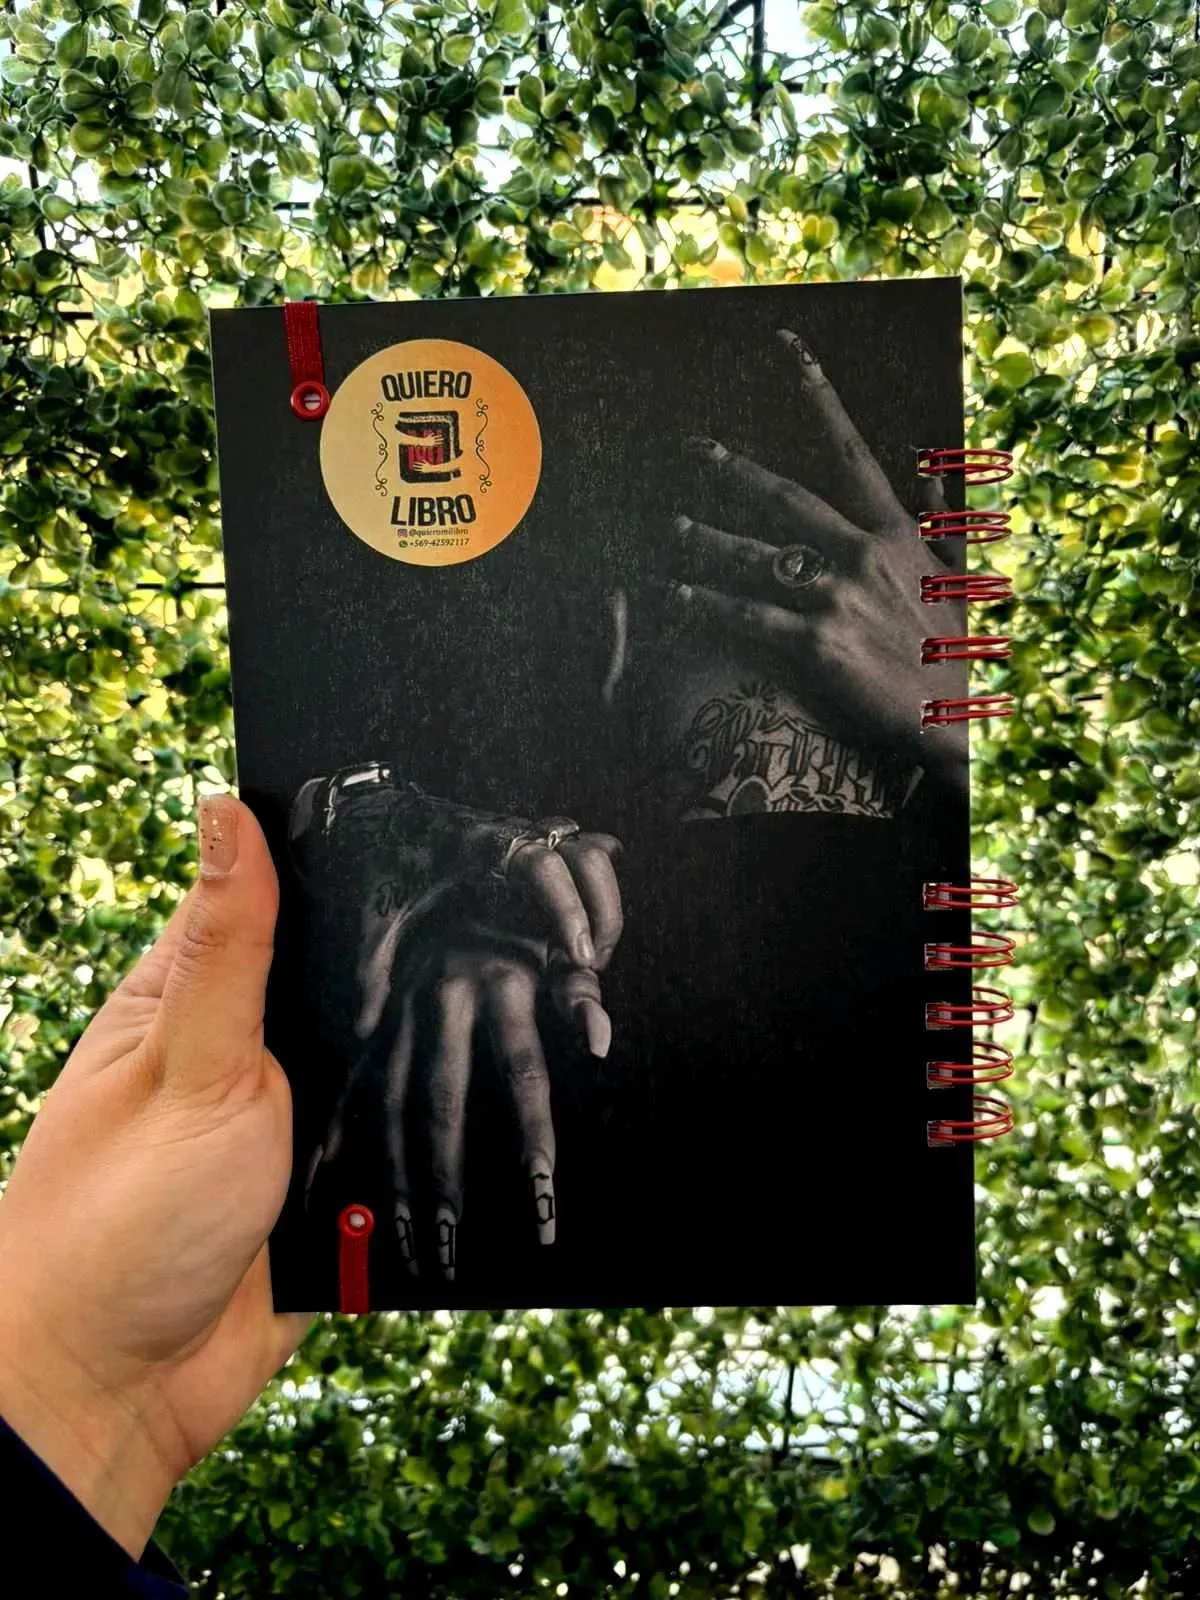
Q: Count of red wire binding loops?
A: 10